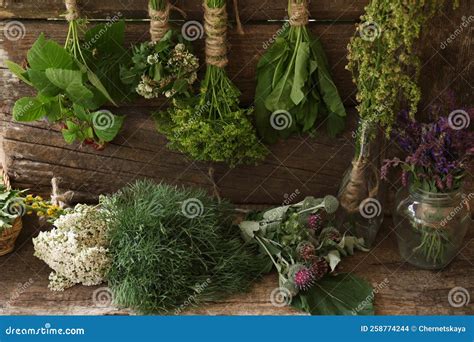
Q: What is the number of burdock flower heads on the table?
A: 5